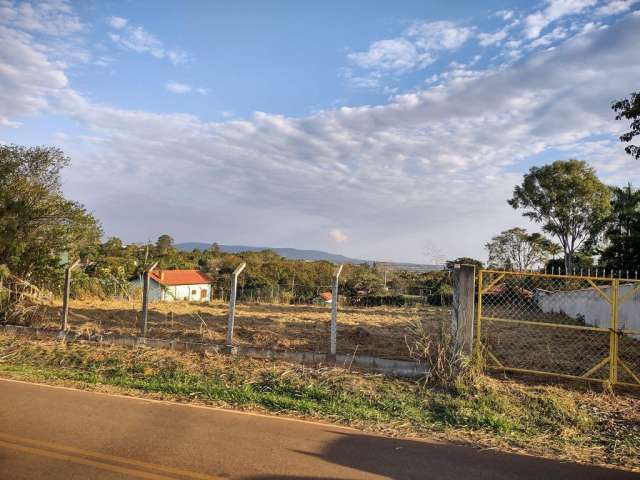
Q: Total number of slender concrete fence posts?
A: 4